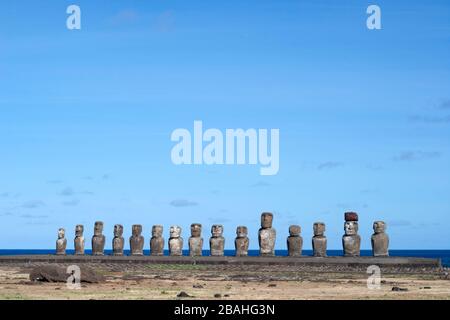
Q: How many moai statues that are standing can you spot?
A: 15